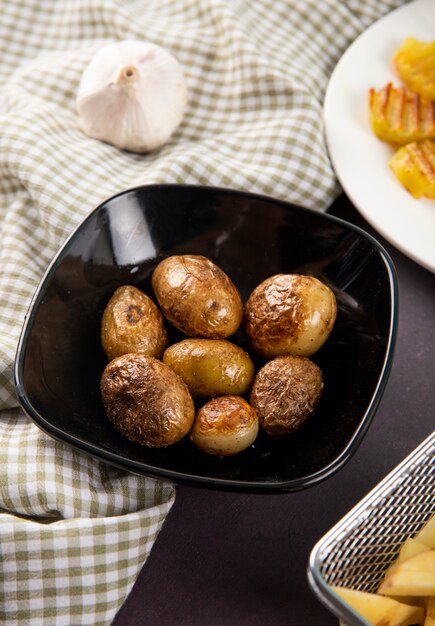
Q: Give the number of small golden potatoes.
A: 7